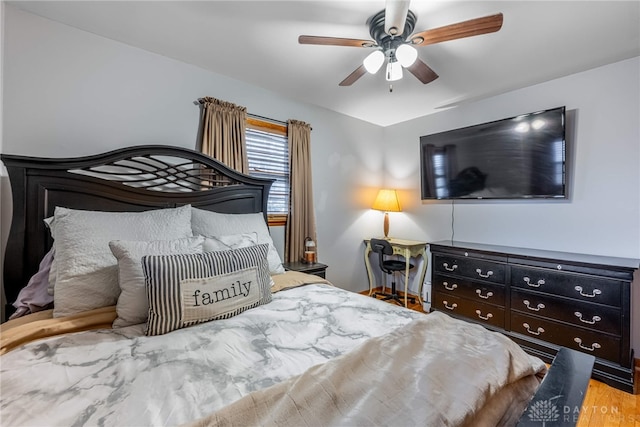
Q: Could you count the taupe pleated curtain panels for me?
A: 2